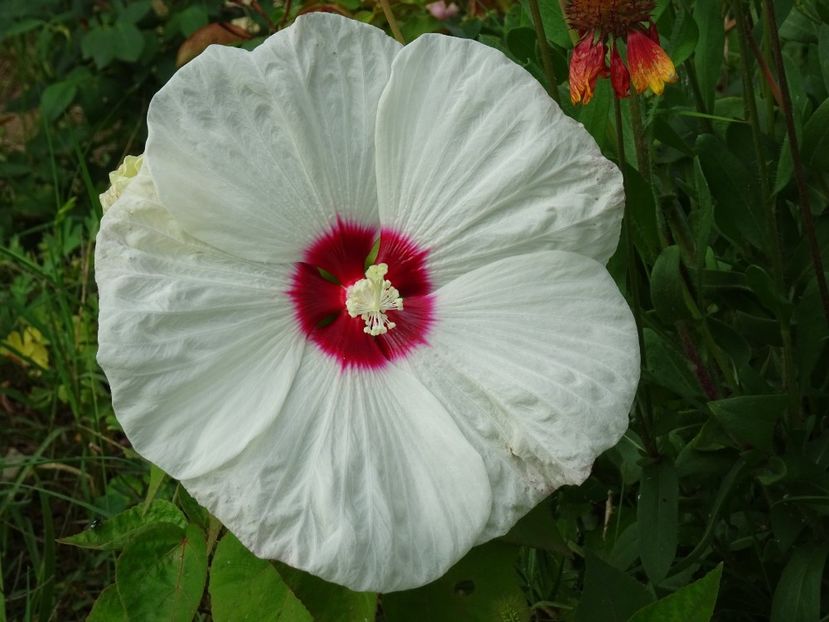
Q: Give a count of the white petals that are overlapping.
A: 5